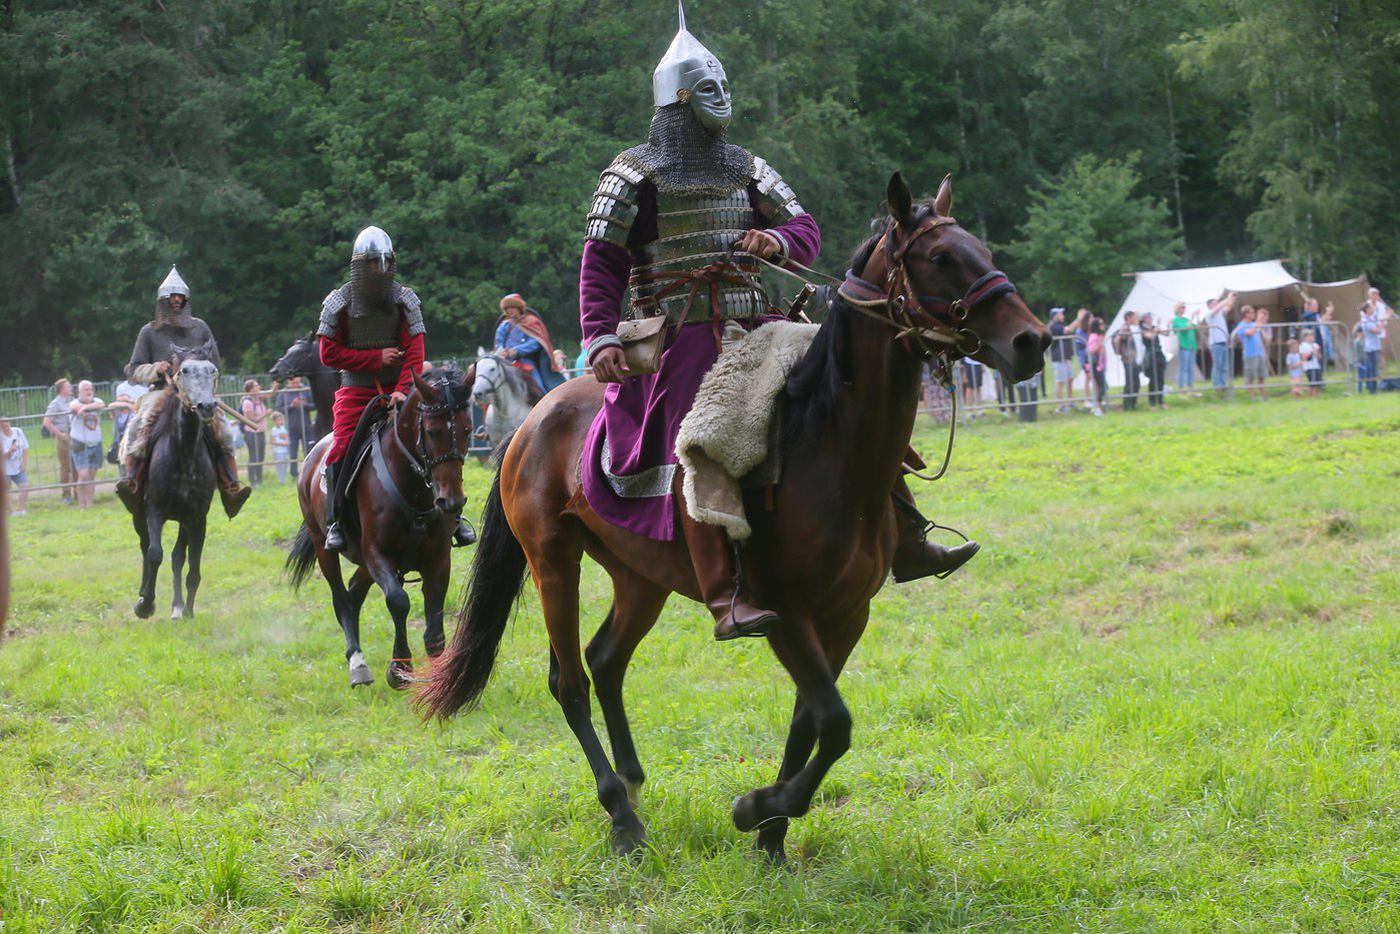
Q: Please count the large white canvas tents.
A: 1